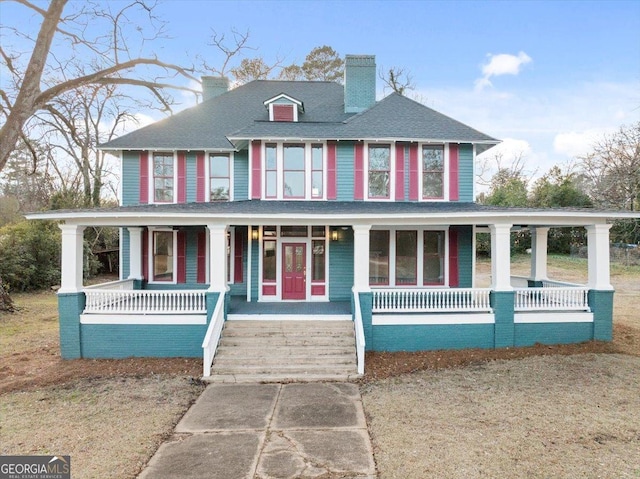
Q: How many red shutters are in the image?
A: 14